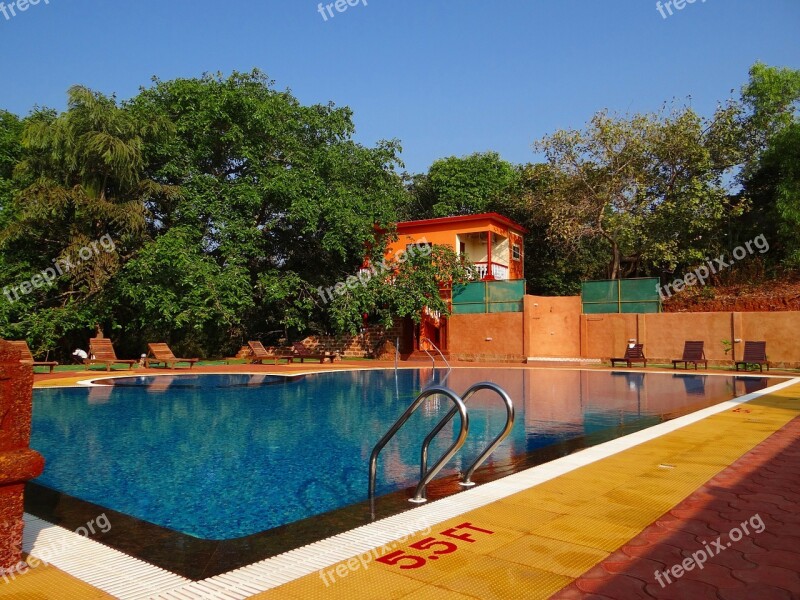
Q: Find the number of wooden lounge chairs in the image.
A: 8